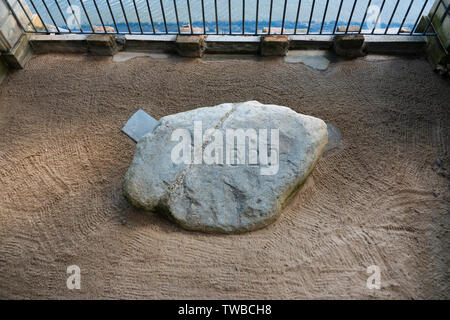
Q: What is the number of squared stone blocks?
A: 4